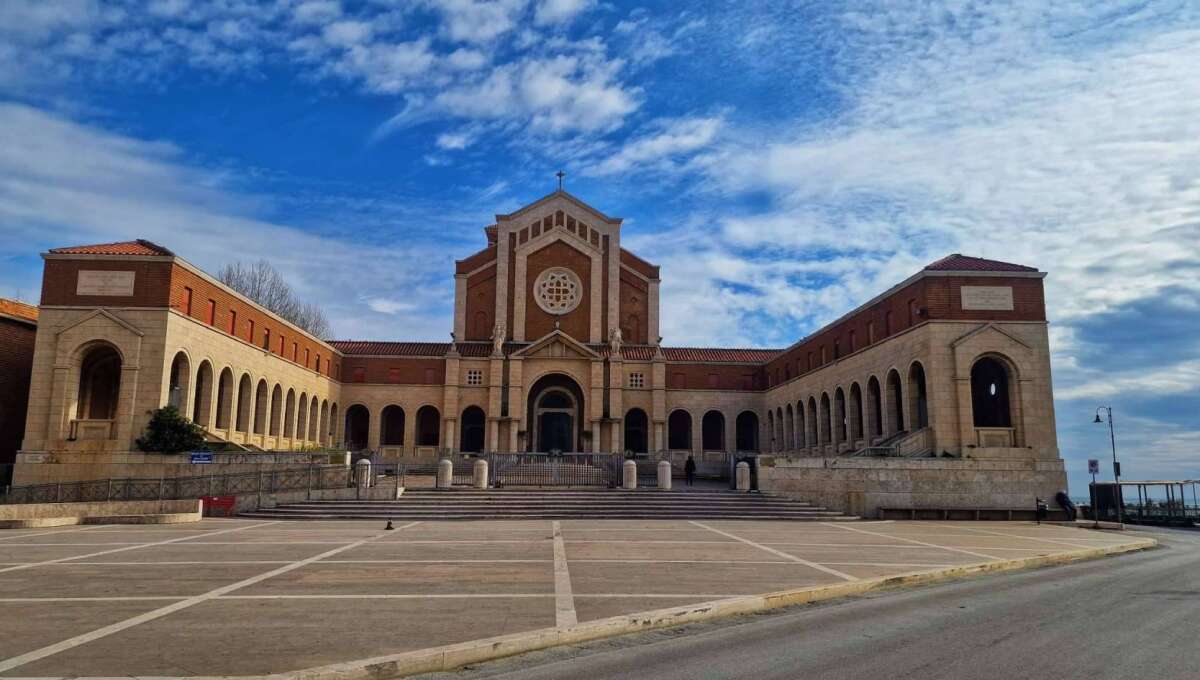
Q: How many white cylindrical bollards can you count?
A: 6